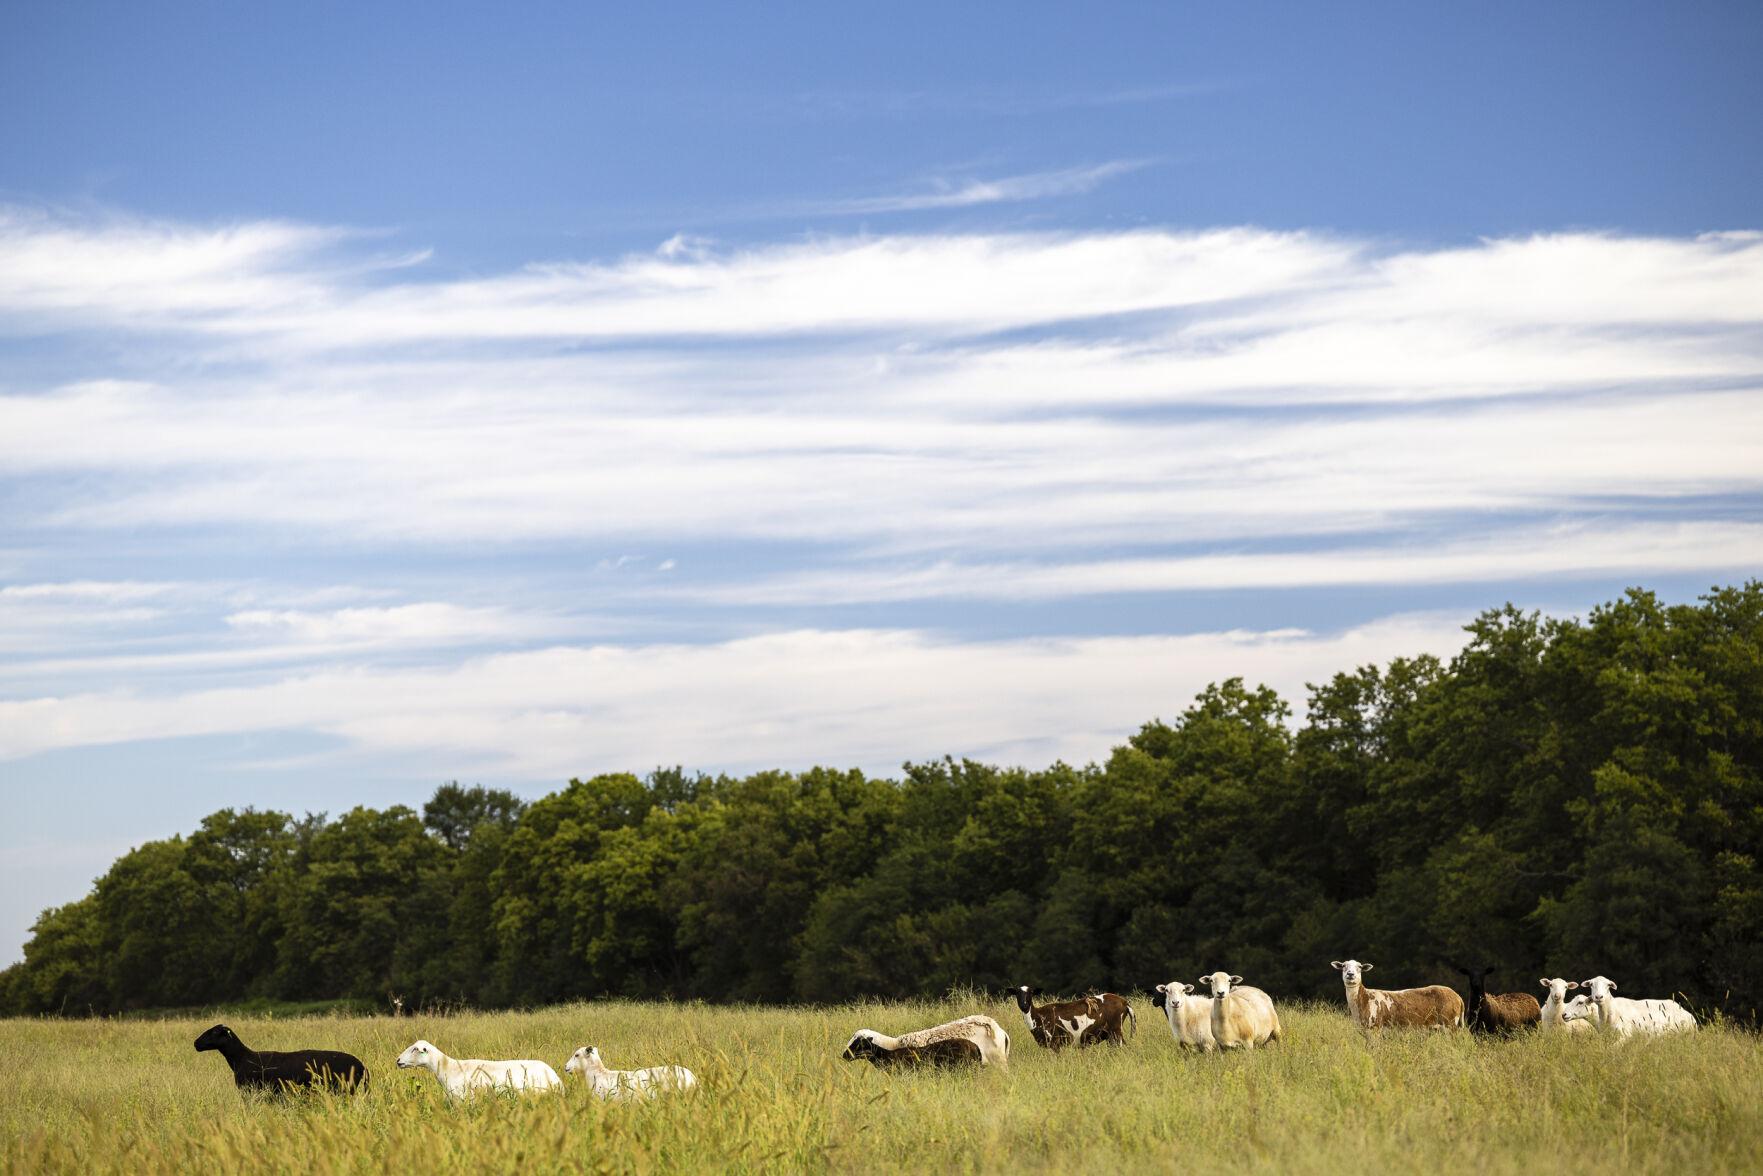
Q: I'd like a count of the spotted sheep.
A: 2